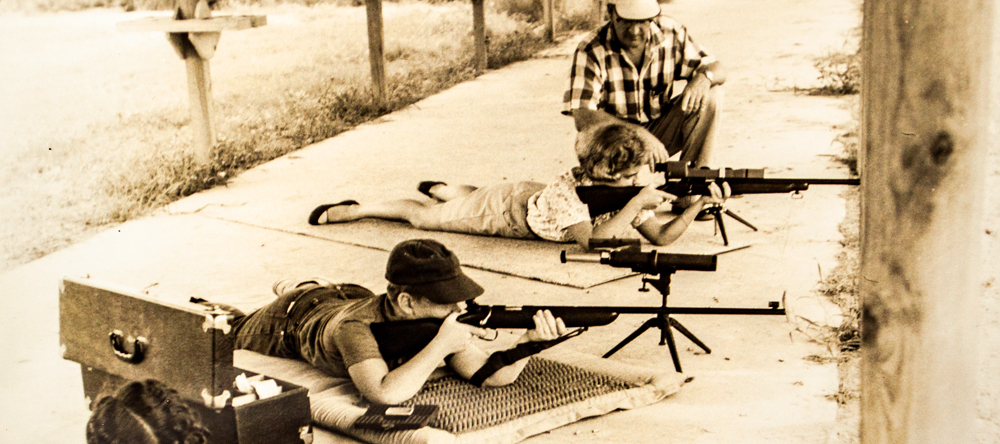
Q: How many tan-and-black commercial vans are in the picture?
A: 0